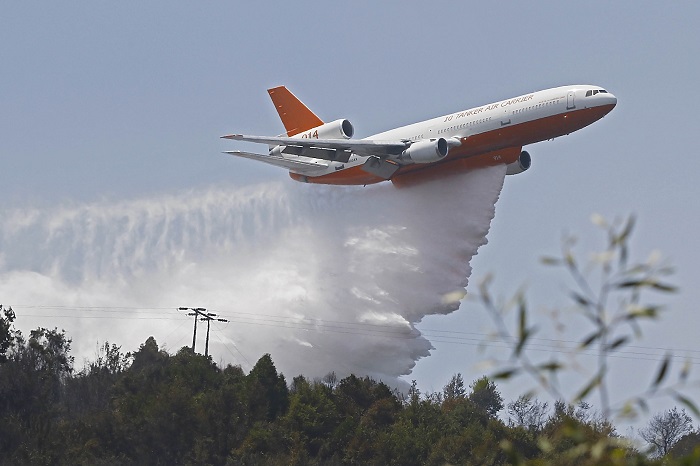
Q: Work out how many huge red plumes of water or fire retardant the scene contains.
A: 0